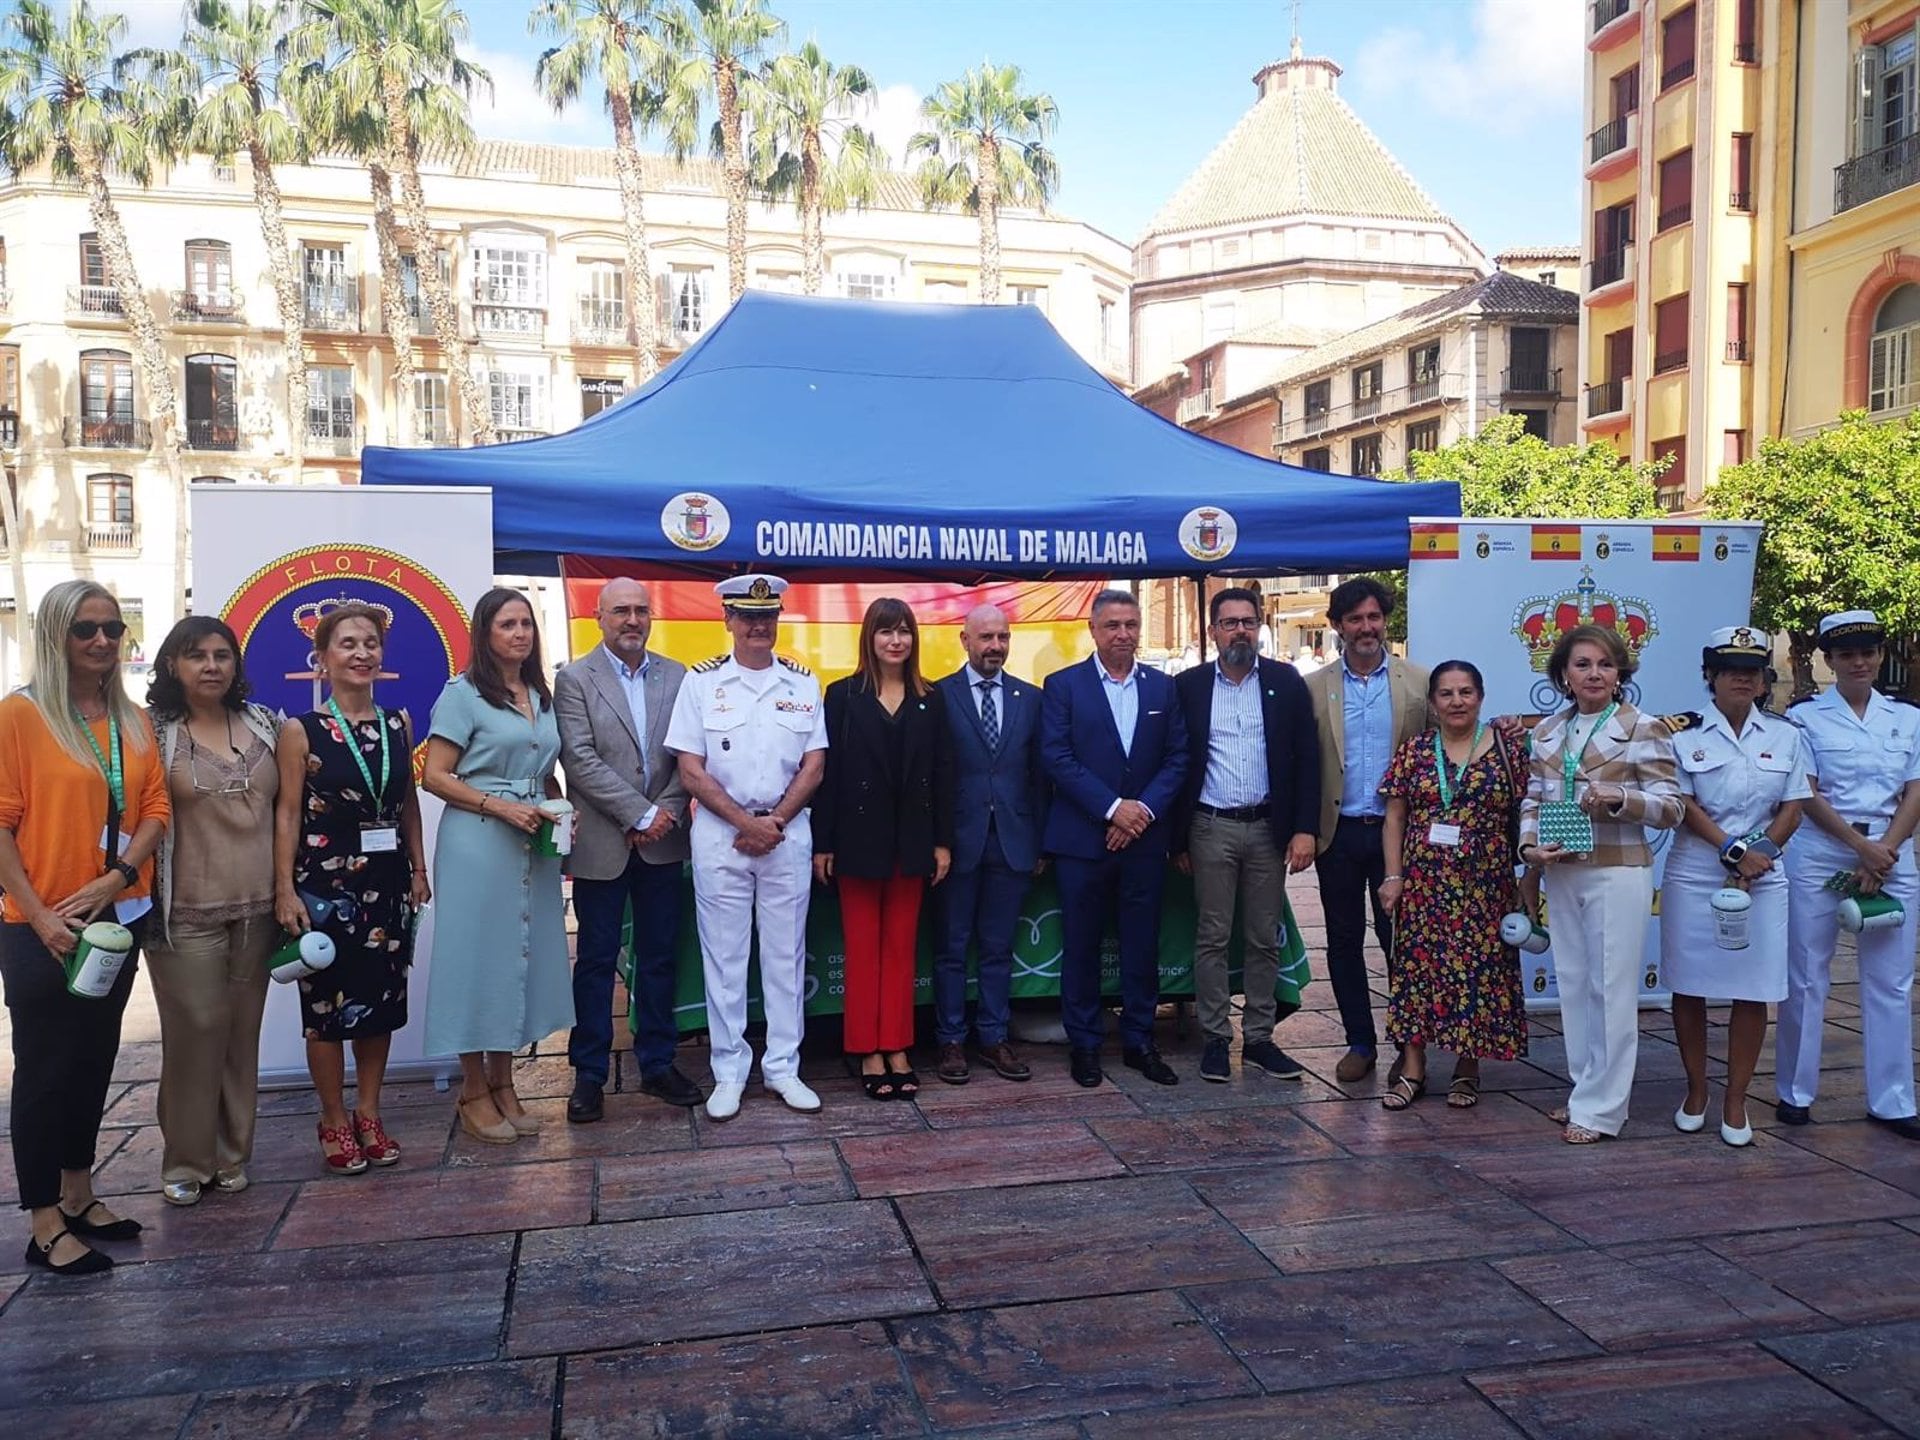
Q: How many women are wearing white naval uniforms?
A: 2